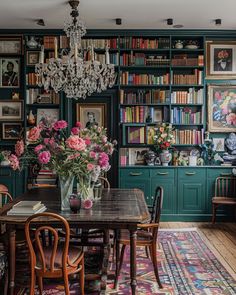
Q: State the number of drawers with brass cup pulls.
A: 4